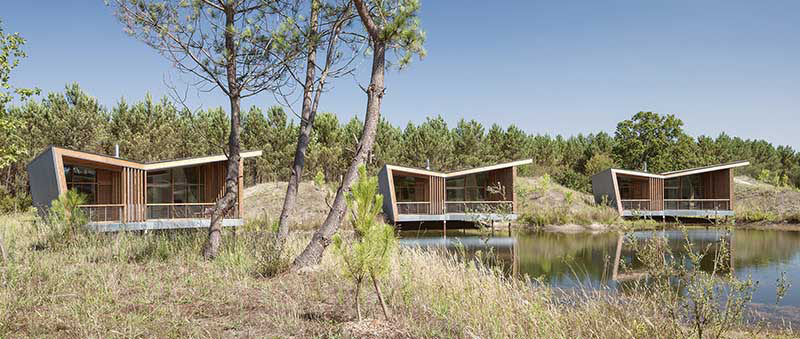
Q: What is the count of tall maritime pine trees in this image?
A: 3